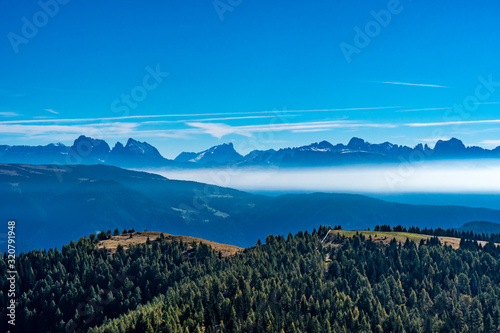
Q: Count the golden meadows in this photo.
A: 2